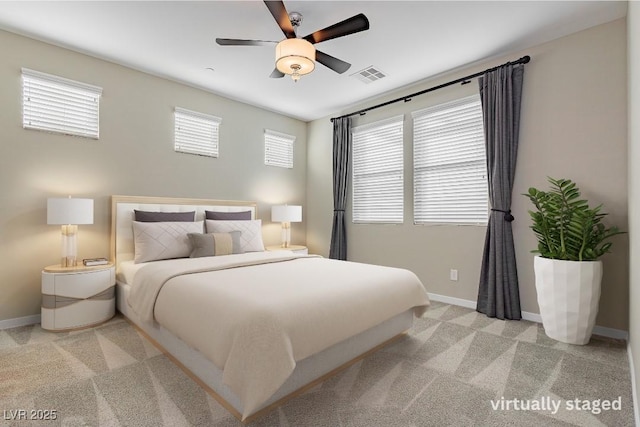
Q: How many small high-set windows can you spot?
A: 3